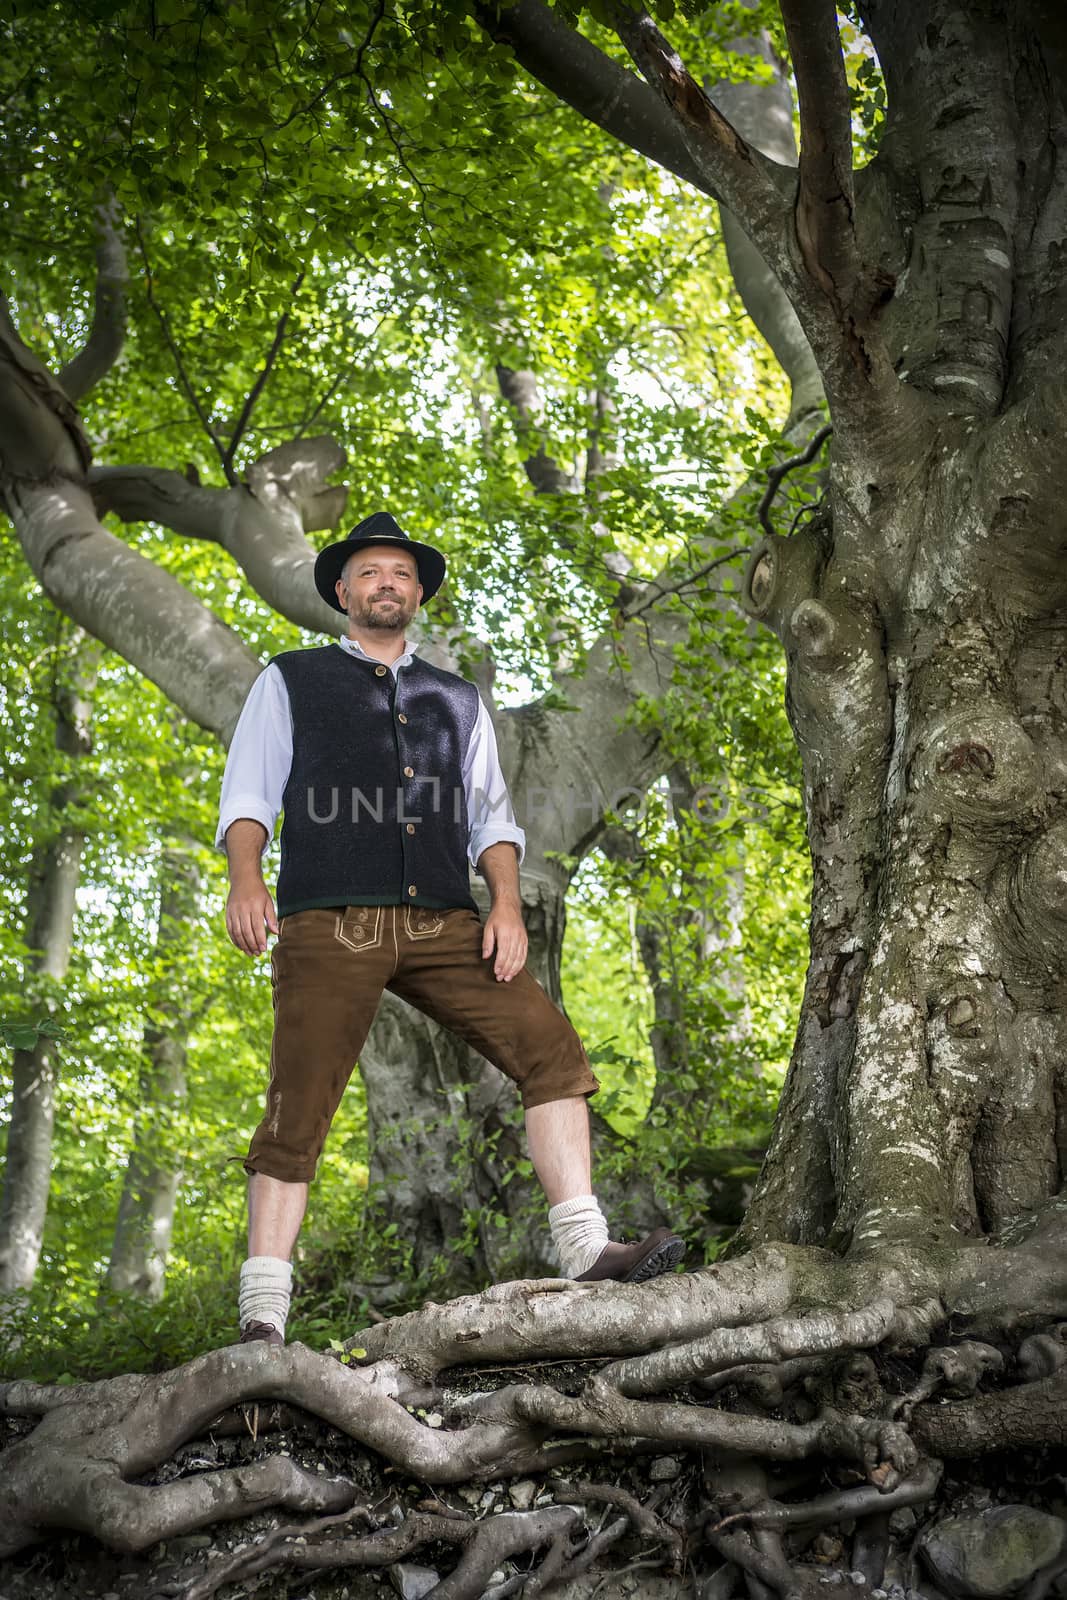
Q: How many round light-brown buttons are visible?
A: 5